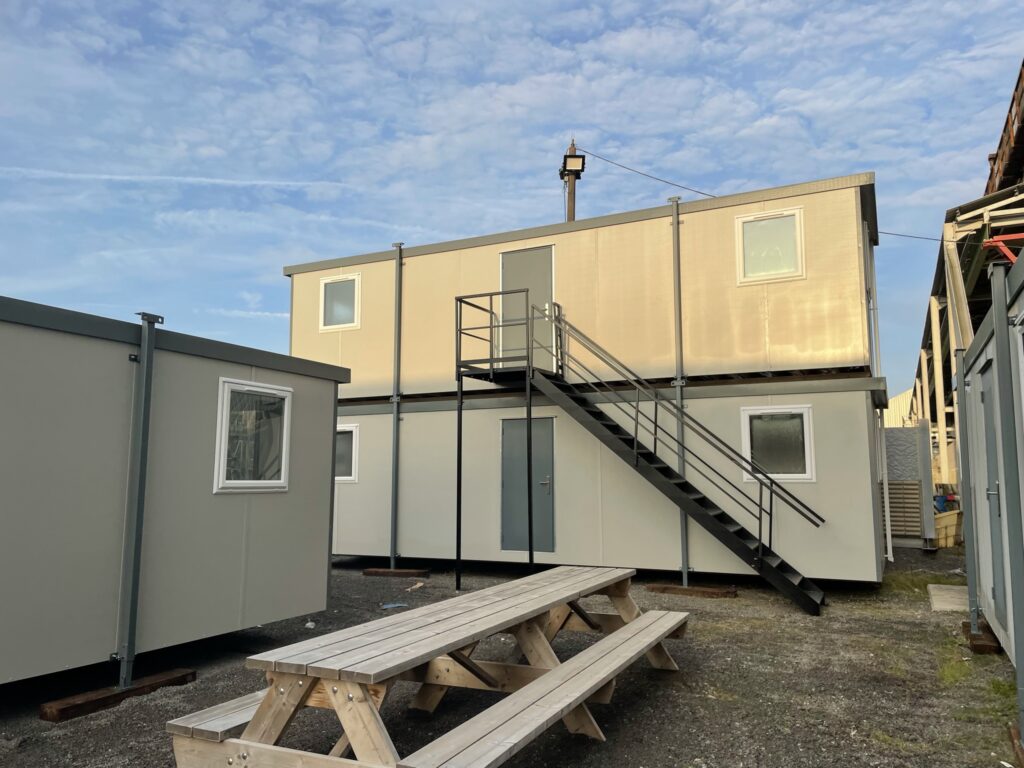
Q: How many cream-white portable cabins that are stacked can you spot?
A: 2